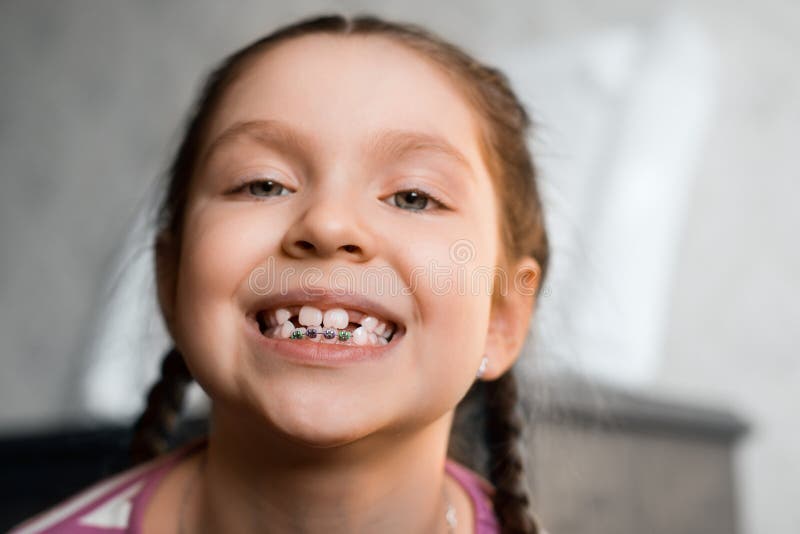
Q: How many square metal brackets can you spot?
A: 4